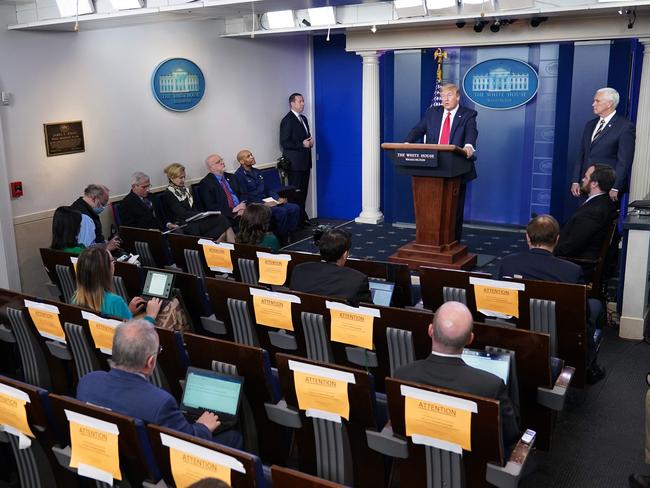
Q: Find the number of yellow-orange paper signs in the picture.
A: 12